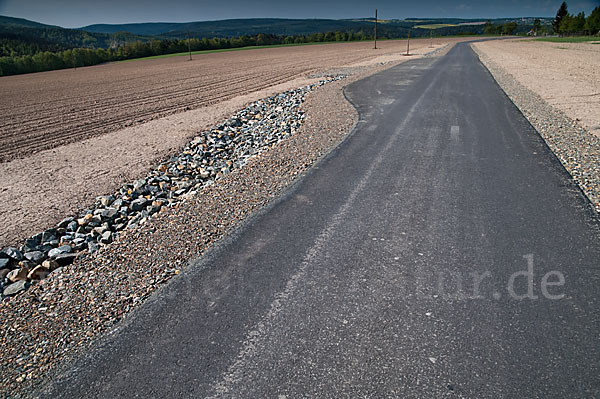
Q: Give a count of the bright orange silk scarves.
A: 0